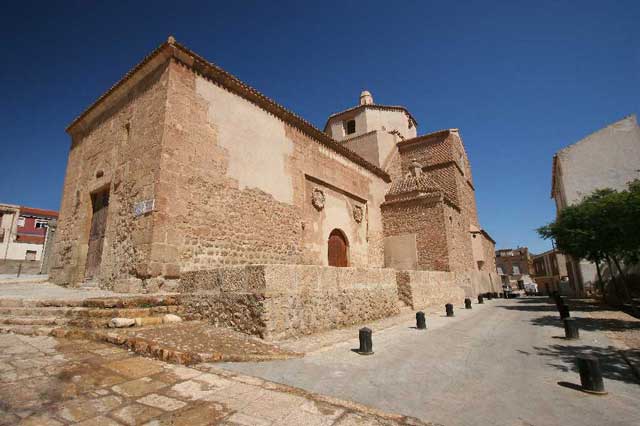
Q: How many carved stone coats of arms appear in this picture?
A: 2